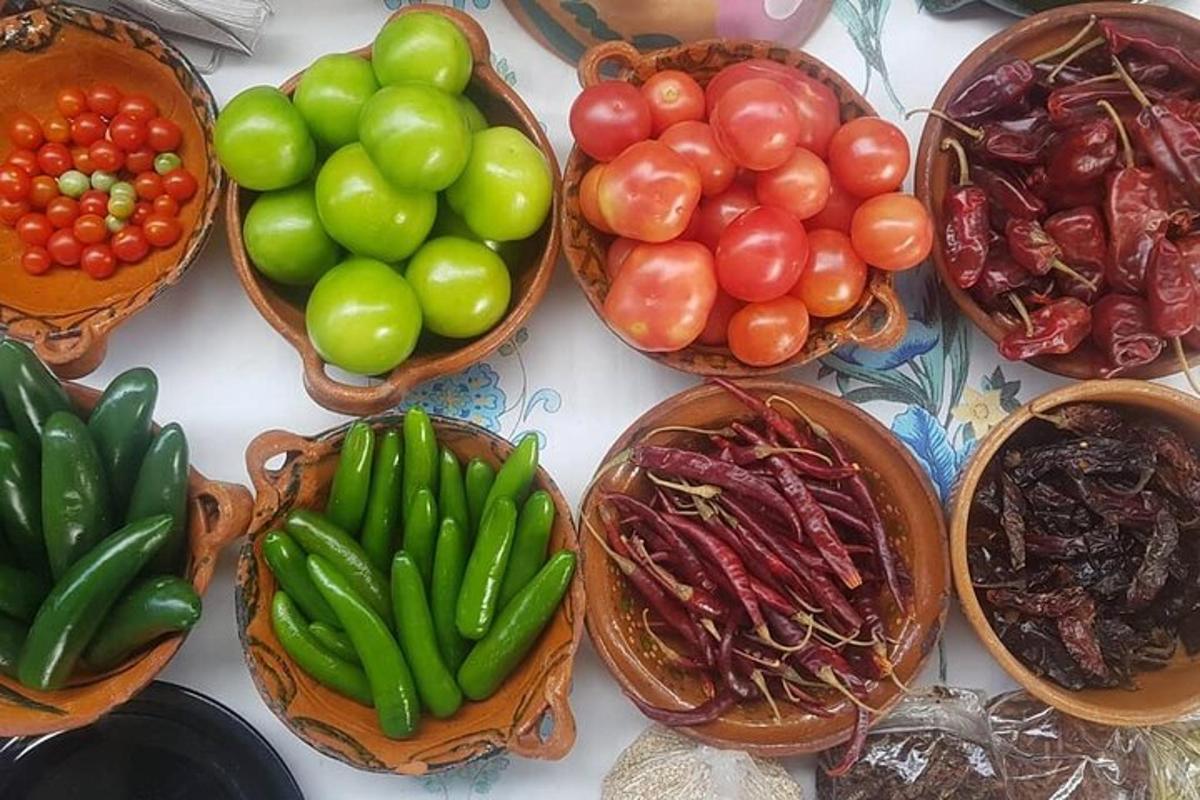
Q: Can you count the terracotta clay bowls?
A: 8